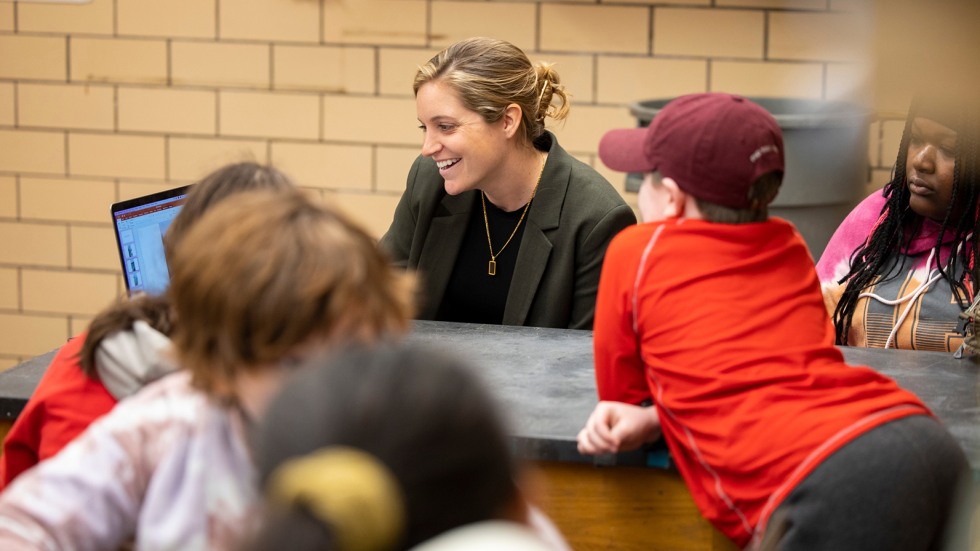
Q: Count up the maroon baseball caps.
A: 1